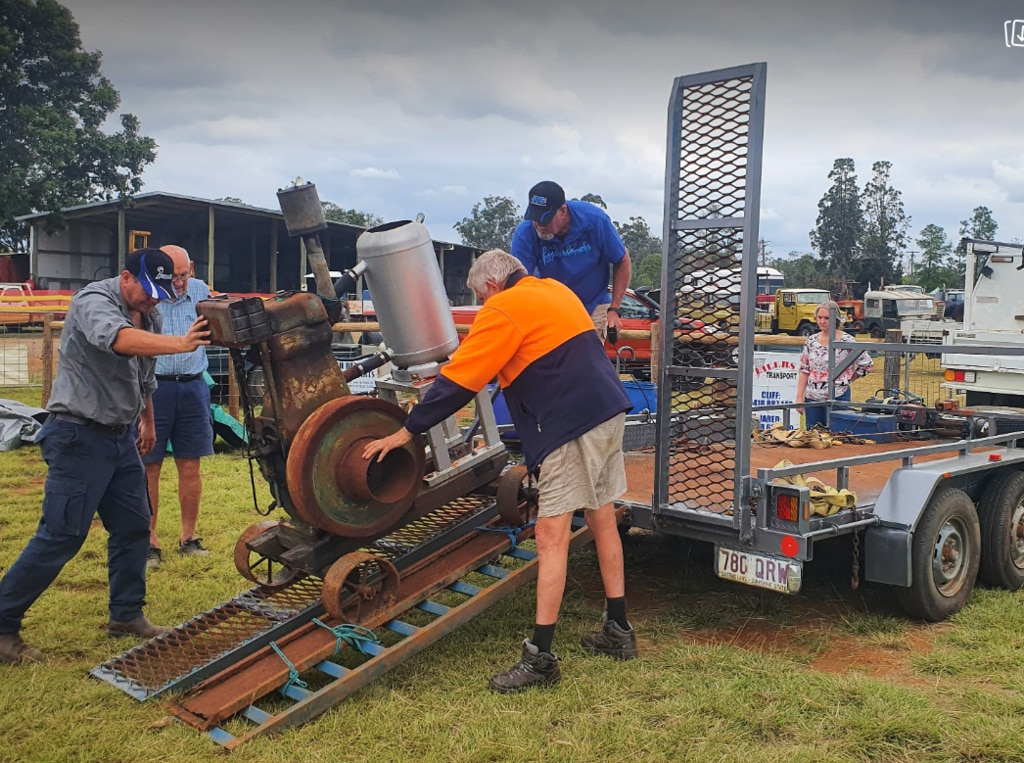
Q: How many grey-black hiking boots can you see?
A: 2